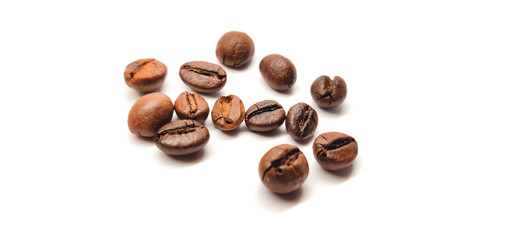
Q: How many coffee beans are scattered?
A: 13